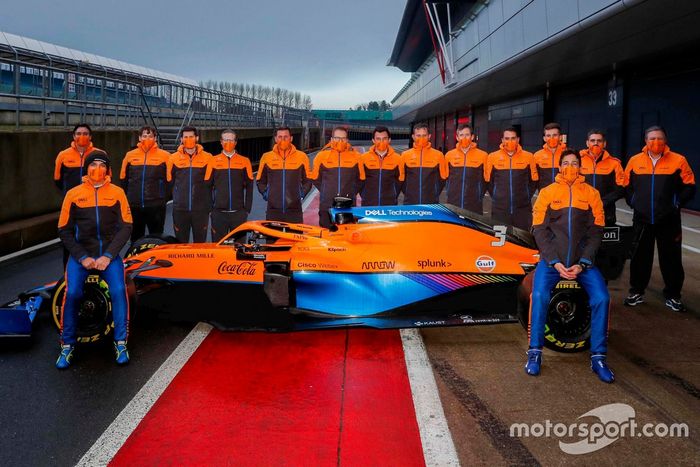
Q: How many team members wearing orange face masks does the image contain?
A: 15